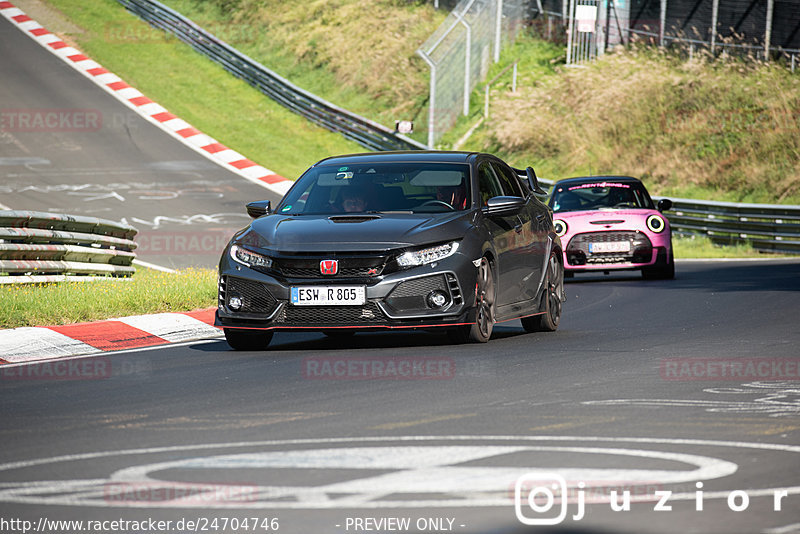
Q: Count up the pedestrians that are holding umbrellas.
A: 0